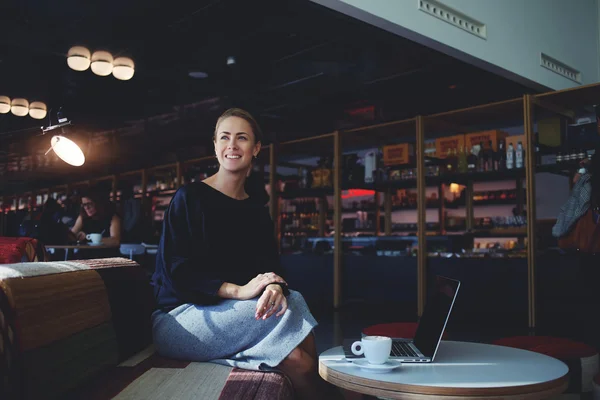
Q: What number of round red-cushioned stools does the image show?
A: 2